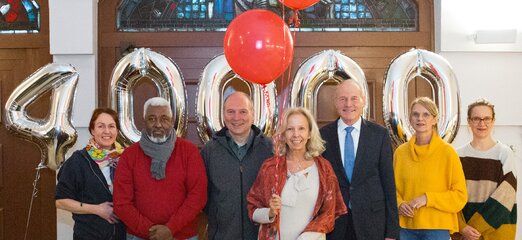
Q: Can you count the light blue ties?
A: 1